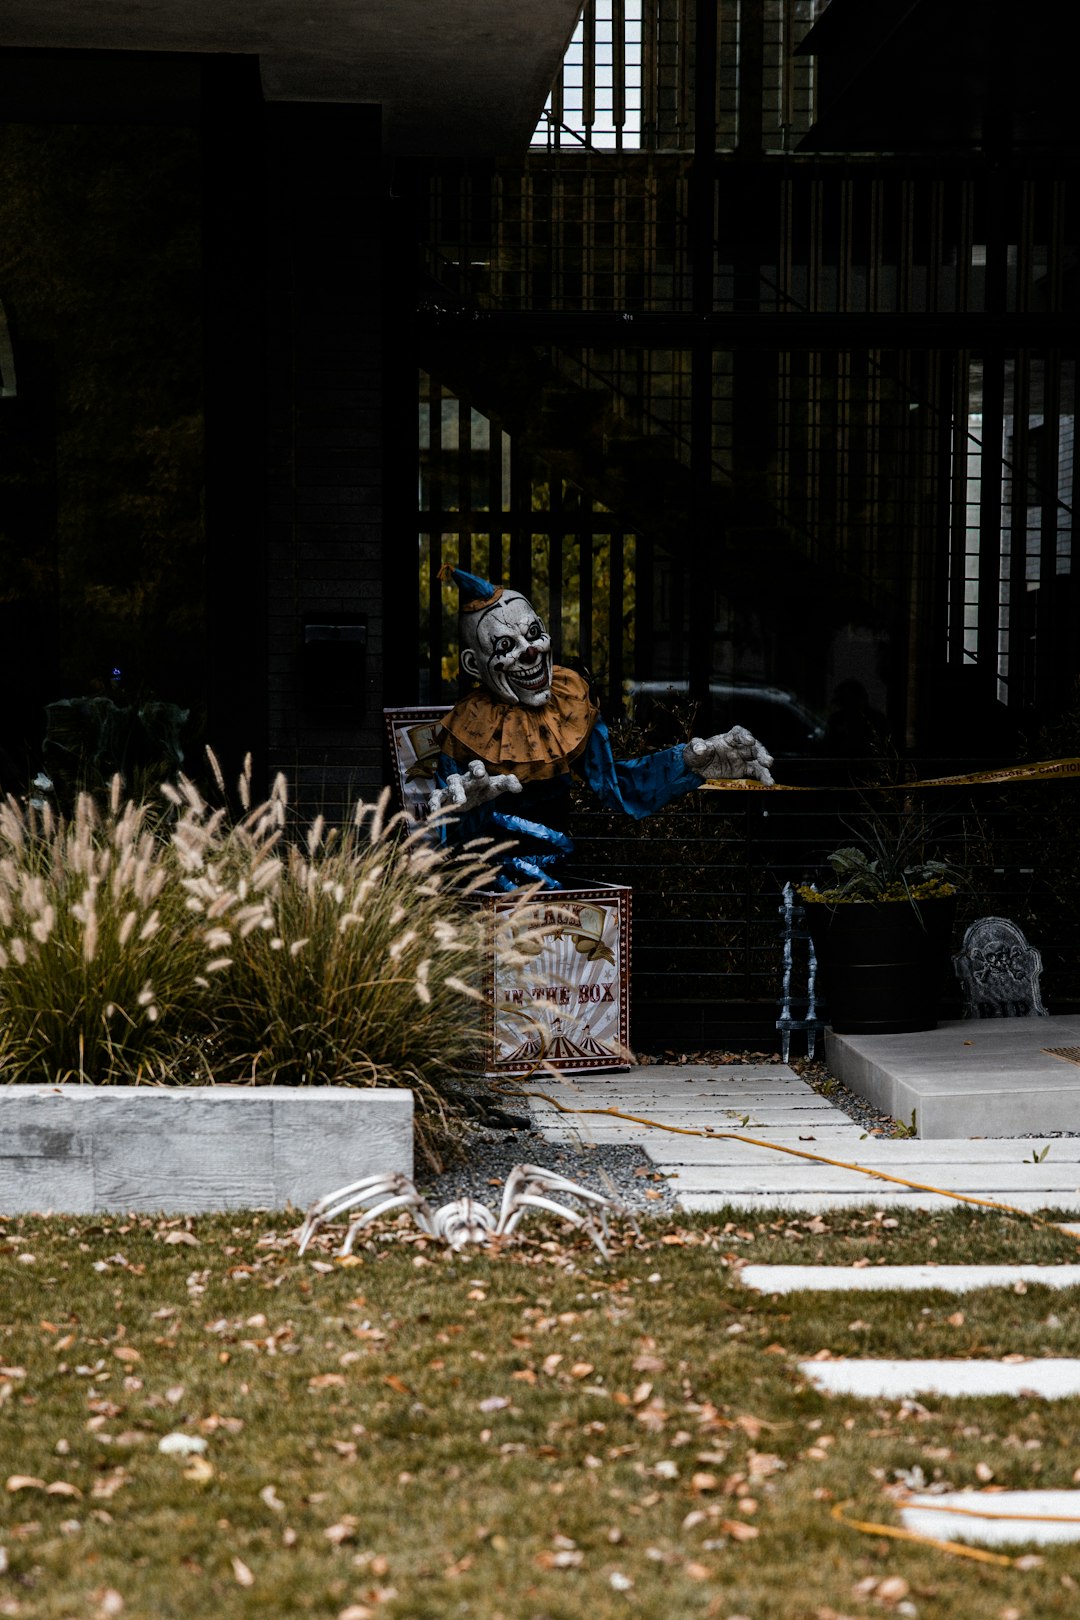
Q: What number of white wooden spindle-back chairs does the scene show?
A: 0